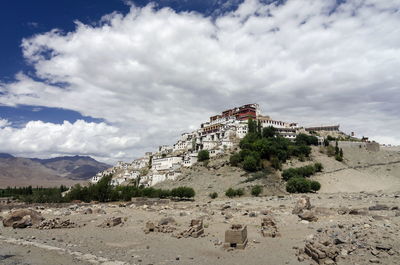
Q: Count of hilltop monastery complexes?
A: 1